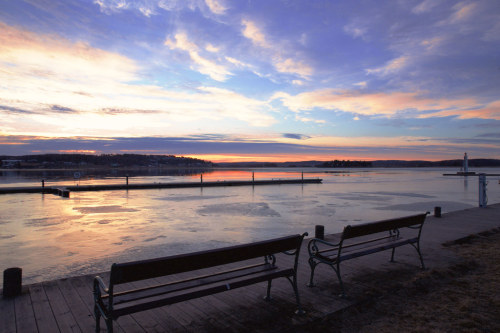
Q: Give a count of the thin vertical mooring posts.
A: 5